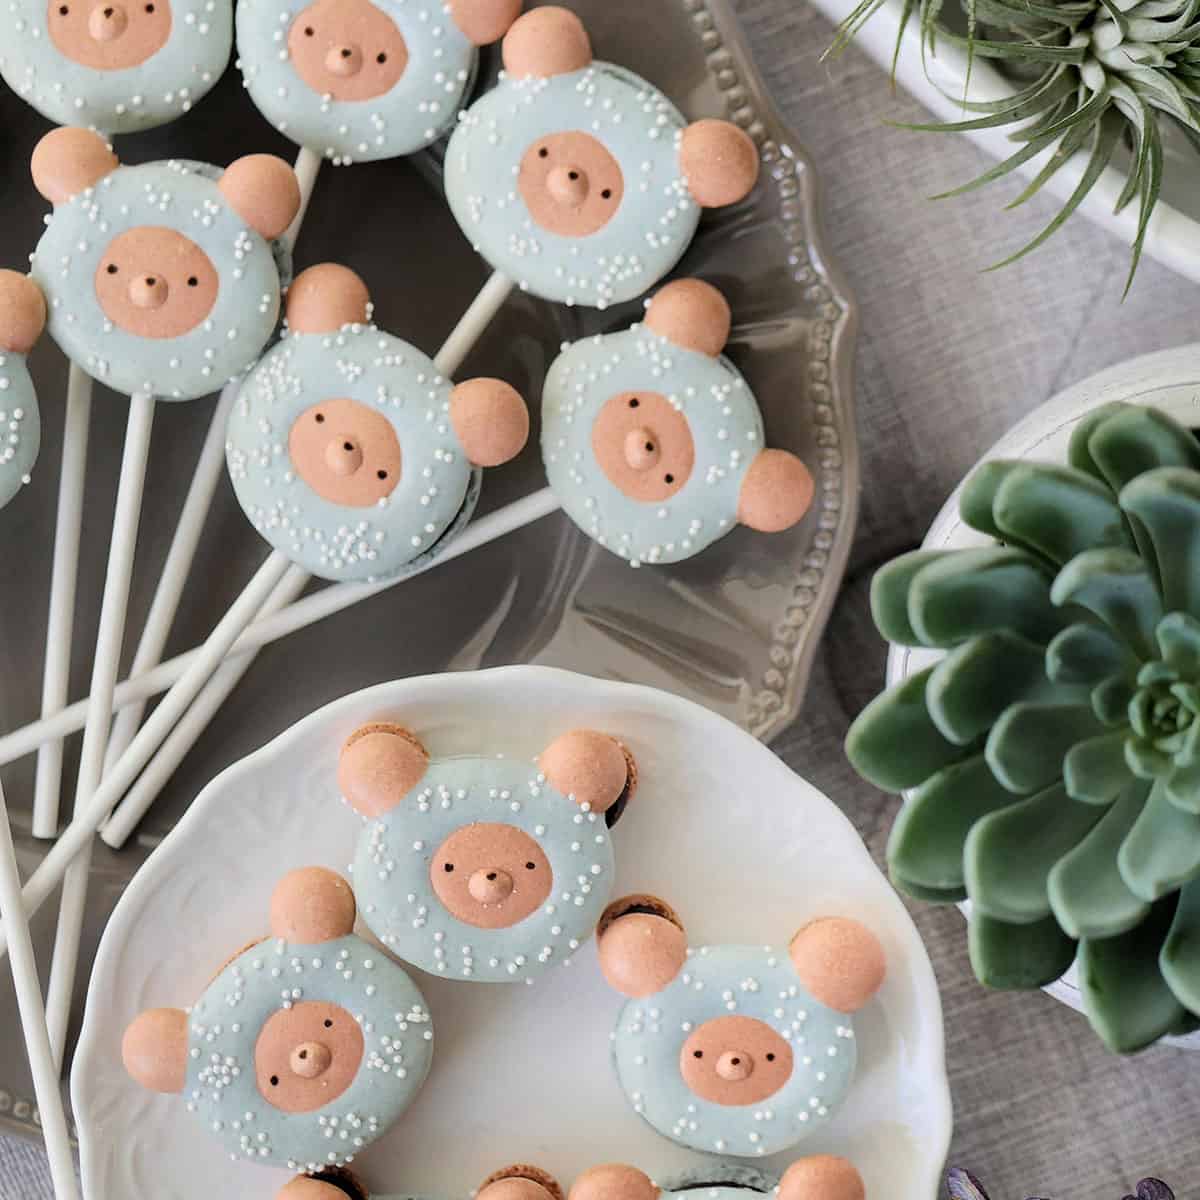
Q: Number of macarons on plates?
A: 12